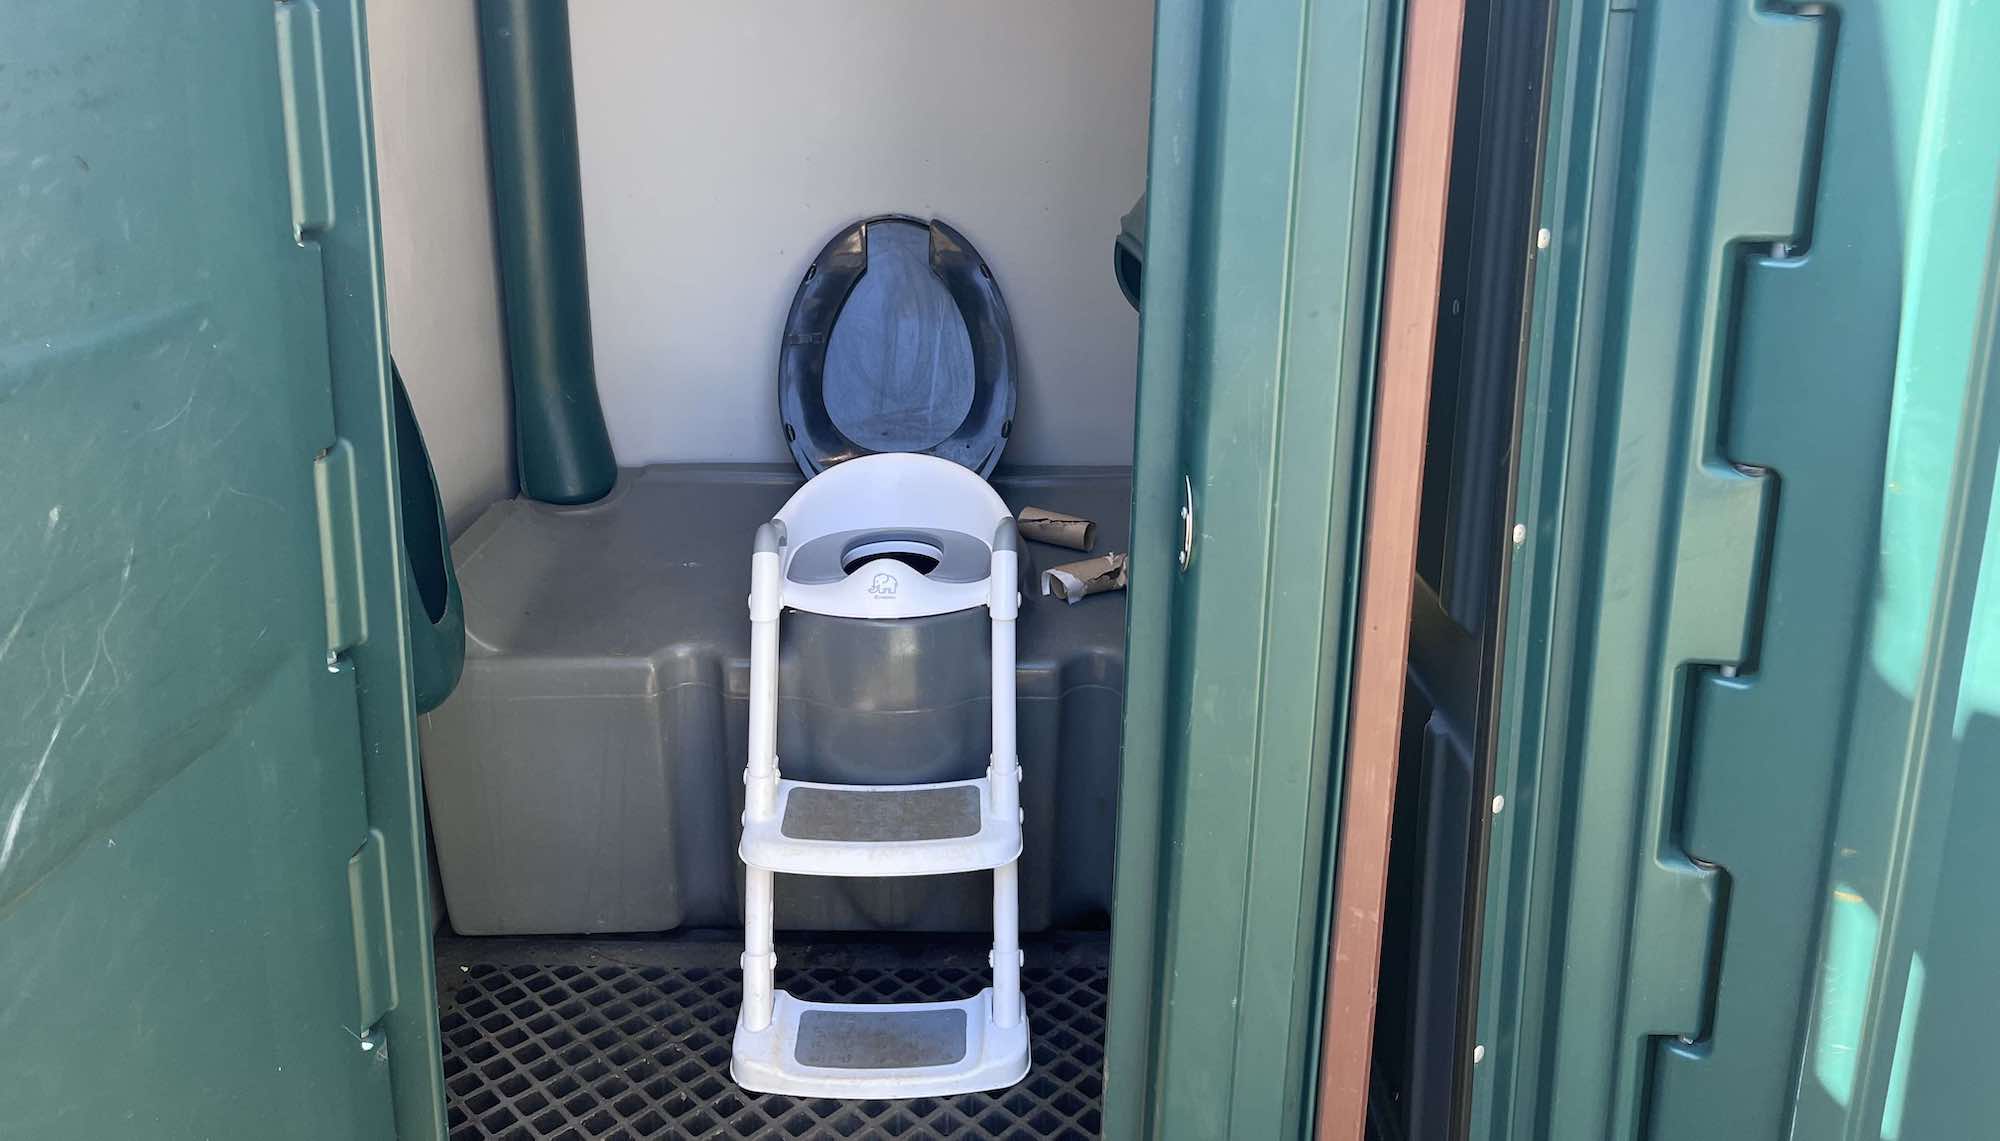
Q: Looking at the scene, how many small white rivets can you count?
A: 4